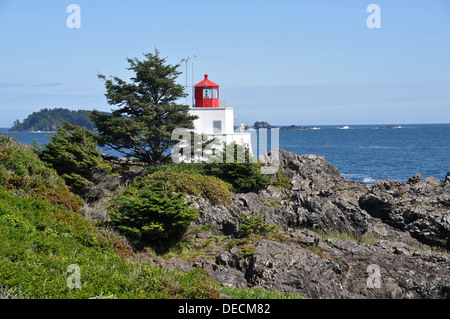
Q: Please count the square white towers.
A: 1